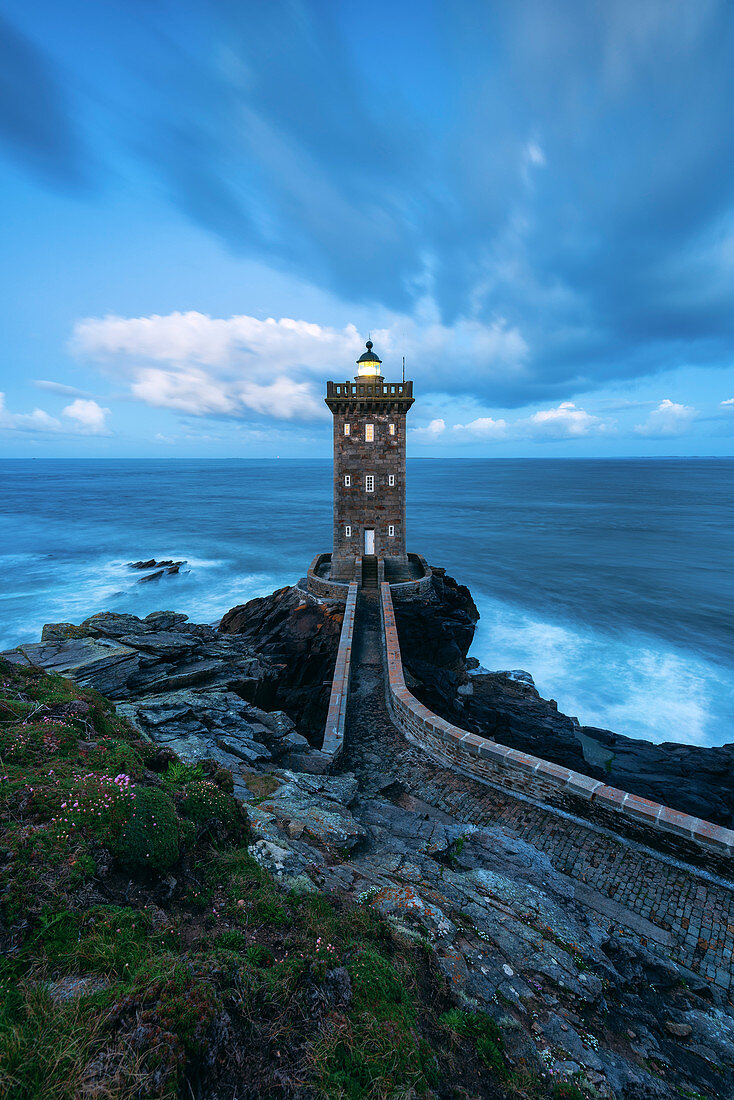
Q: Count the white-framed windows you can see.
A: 8